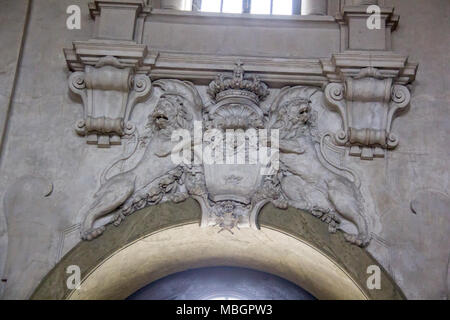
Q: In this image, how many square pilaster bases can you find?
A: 2